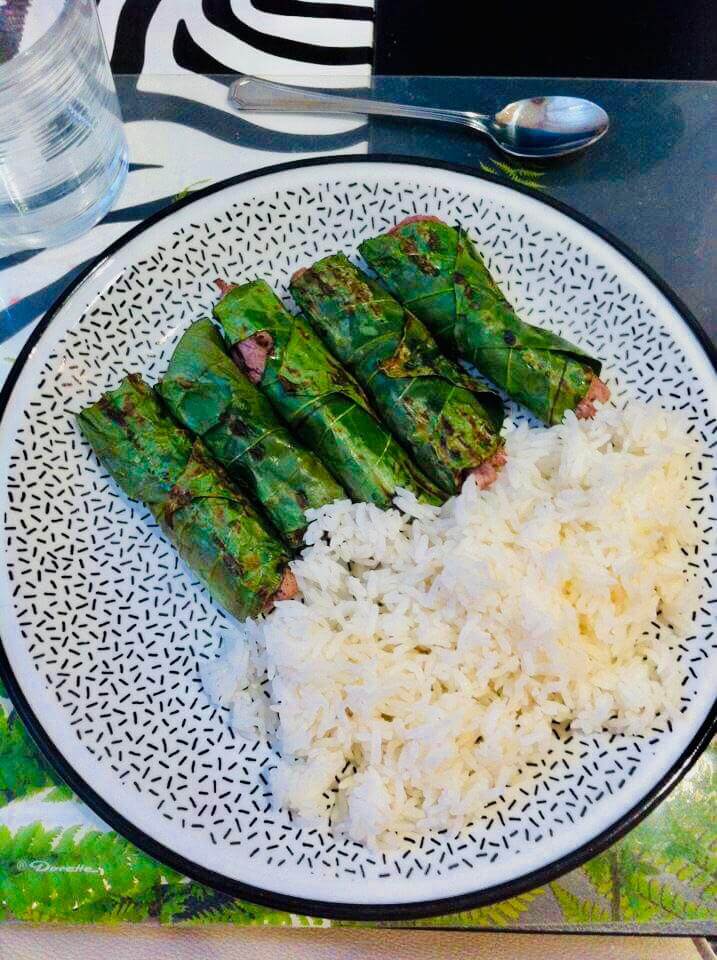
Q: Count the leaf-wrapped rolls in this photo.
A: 5